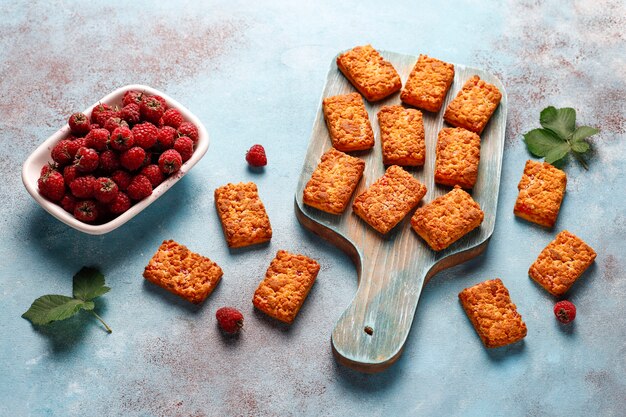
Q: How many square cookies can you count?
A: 15